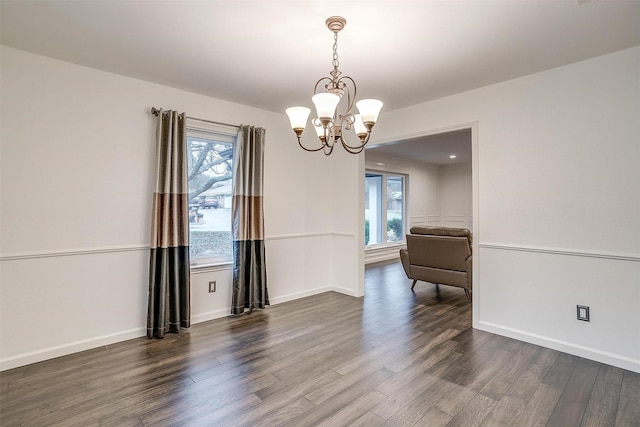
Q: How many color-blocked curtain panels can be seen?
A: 2